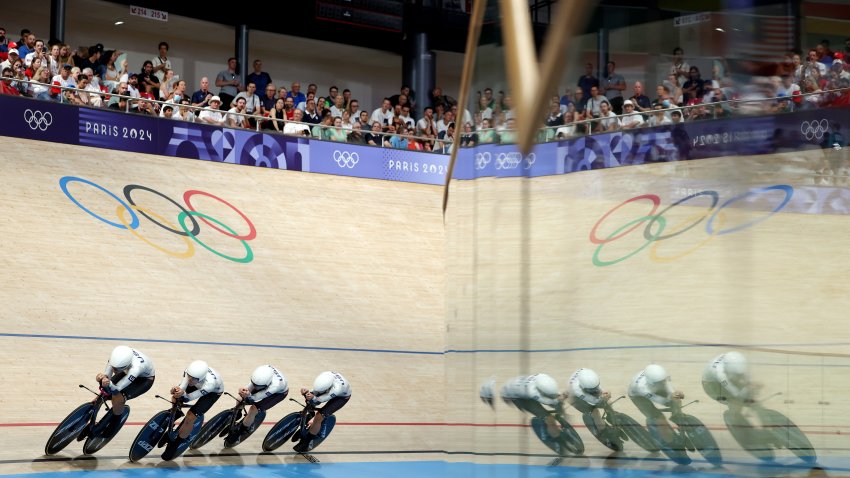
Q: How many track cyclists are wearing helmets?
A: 4